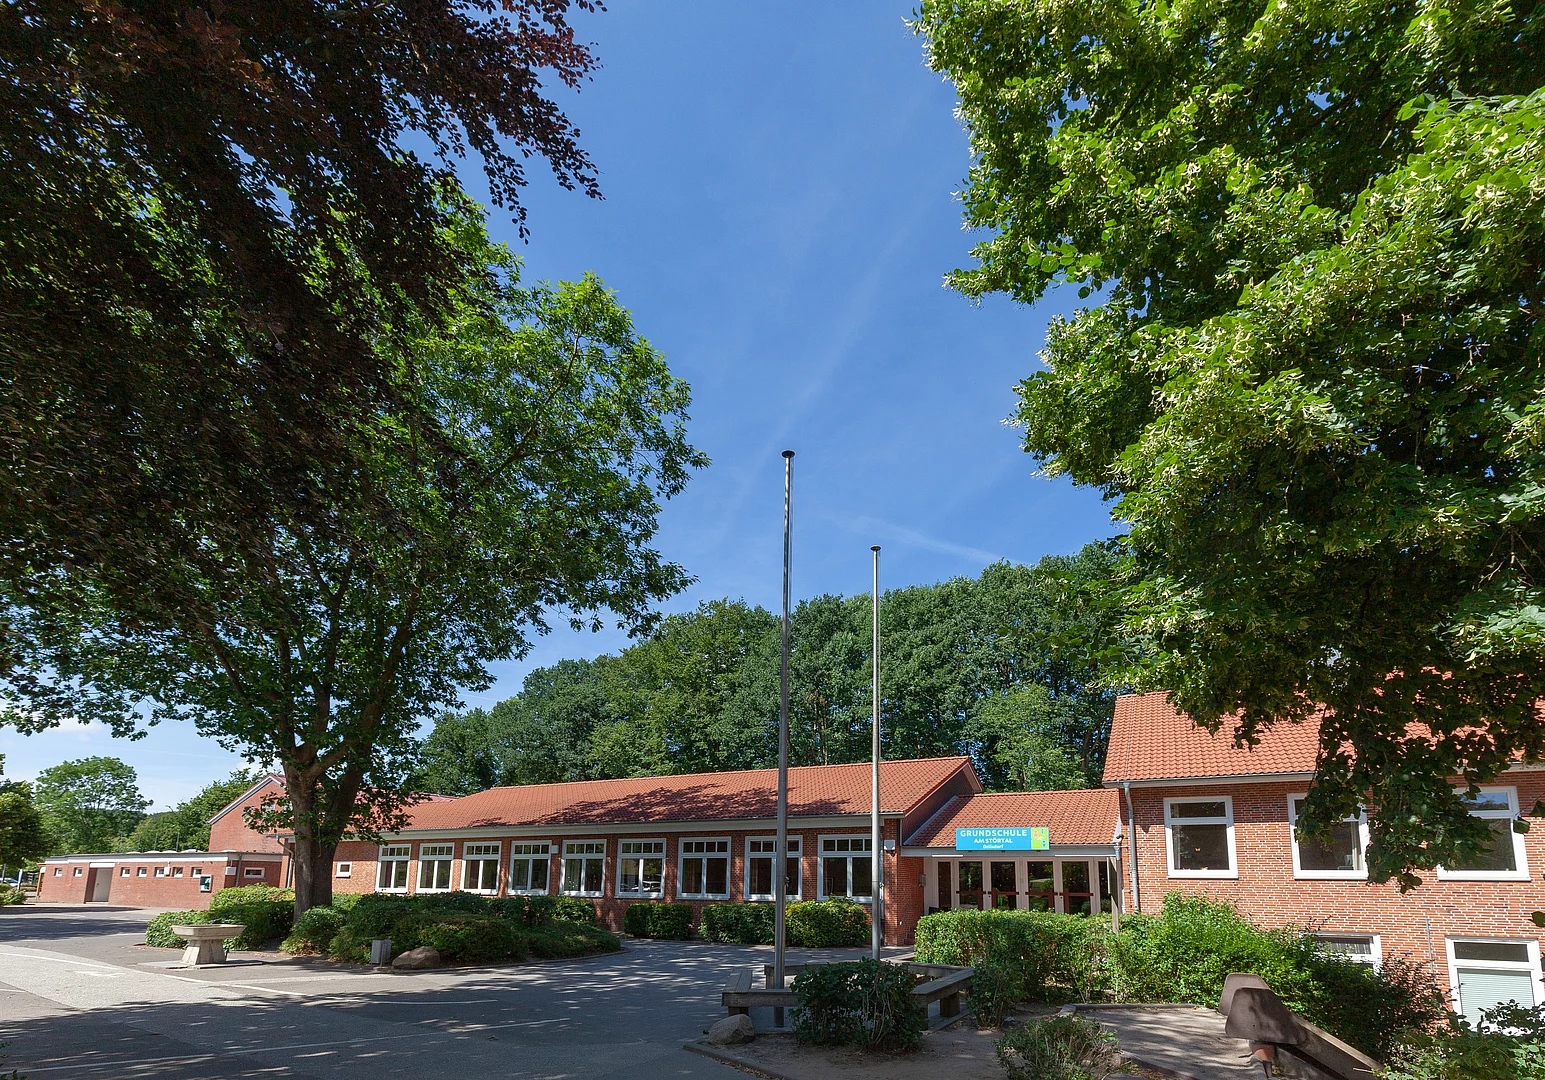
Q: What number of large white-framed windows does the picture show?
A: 14